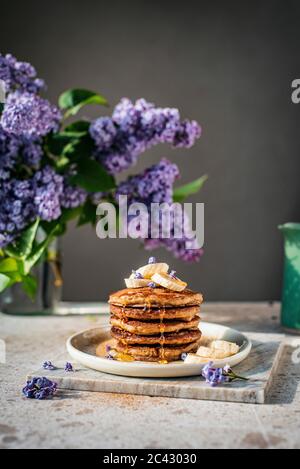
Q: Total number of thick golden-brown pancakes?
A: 5